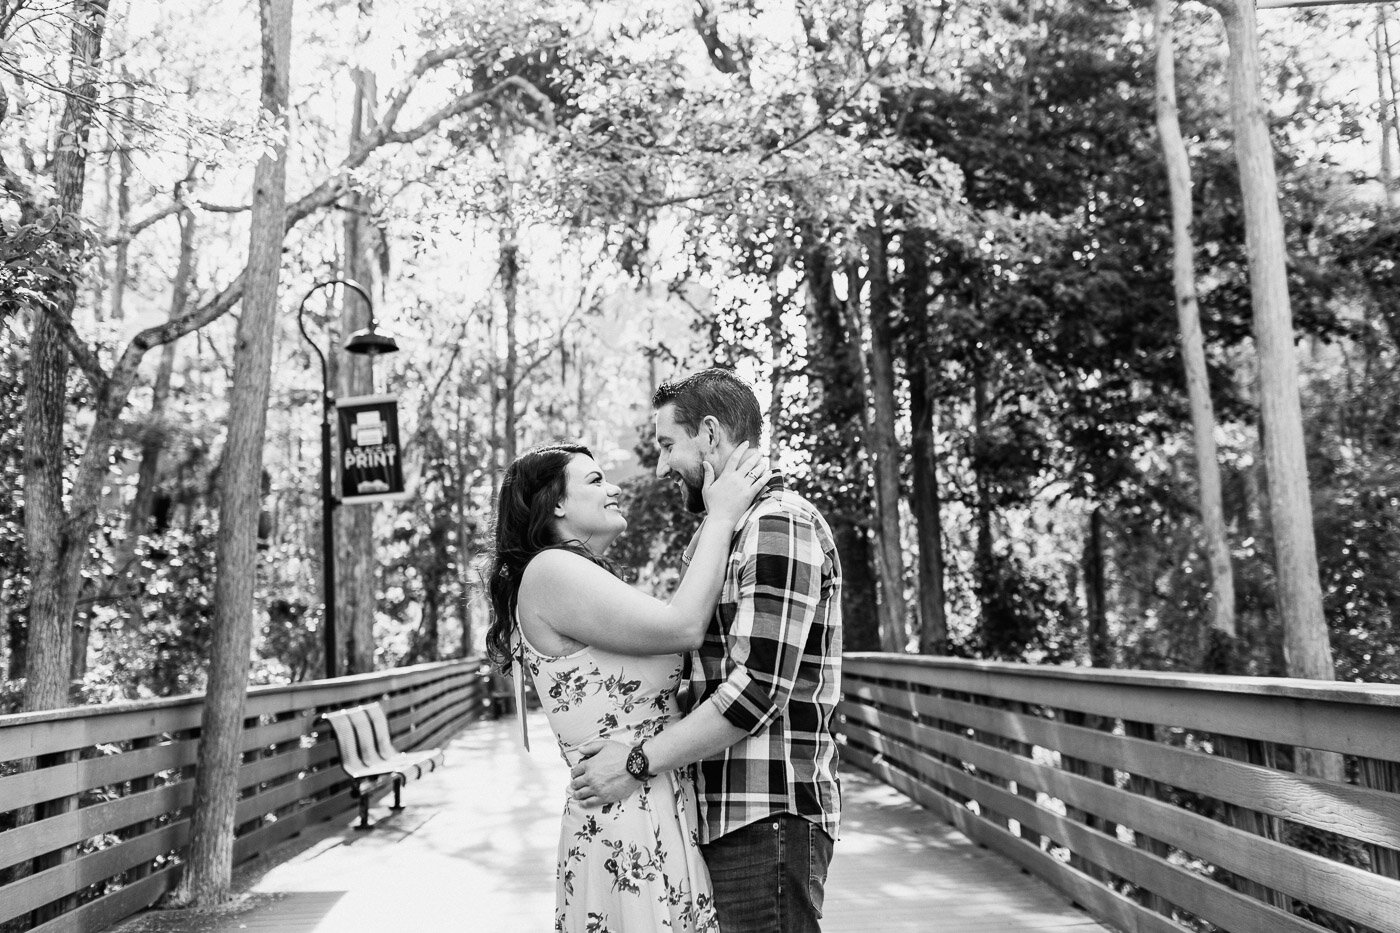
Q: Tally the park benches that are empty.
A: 1